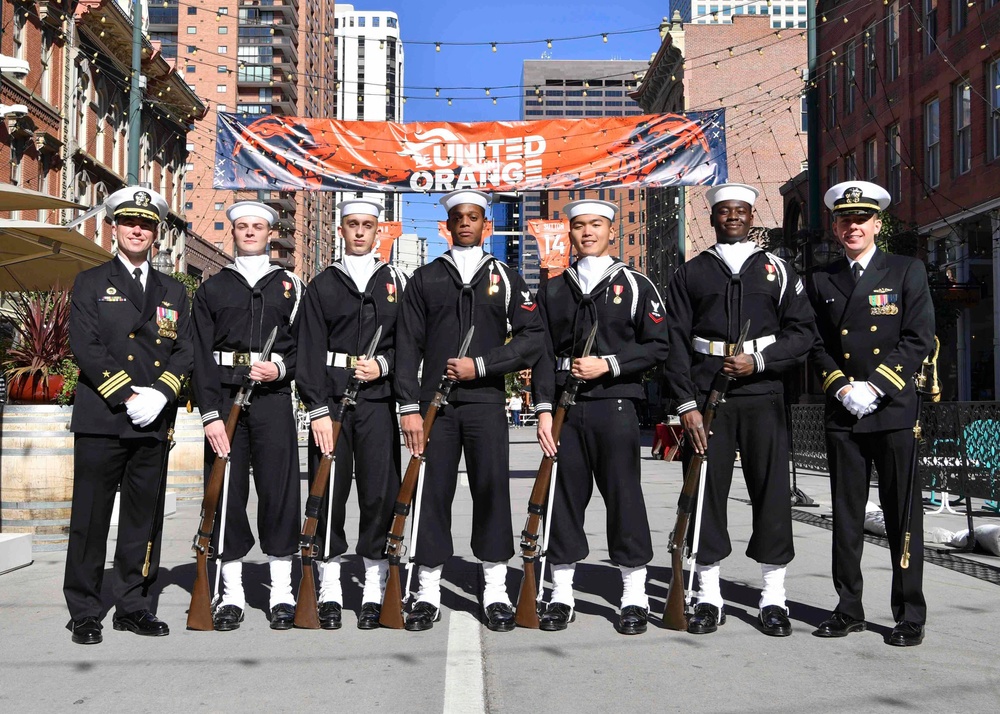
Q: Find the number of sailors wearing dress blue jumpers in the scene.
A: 5